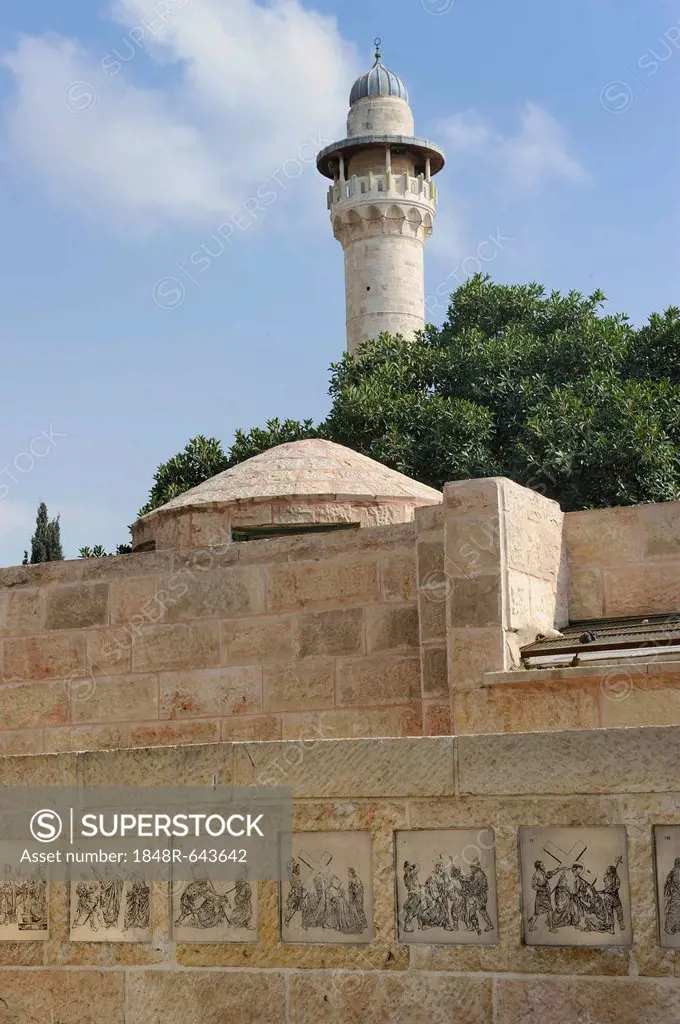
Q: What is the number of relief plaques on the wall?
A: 7